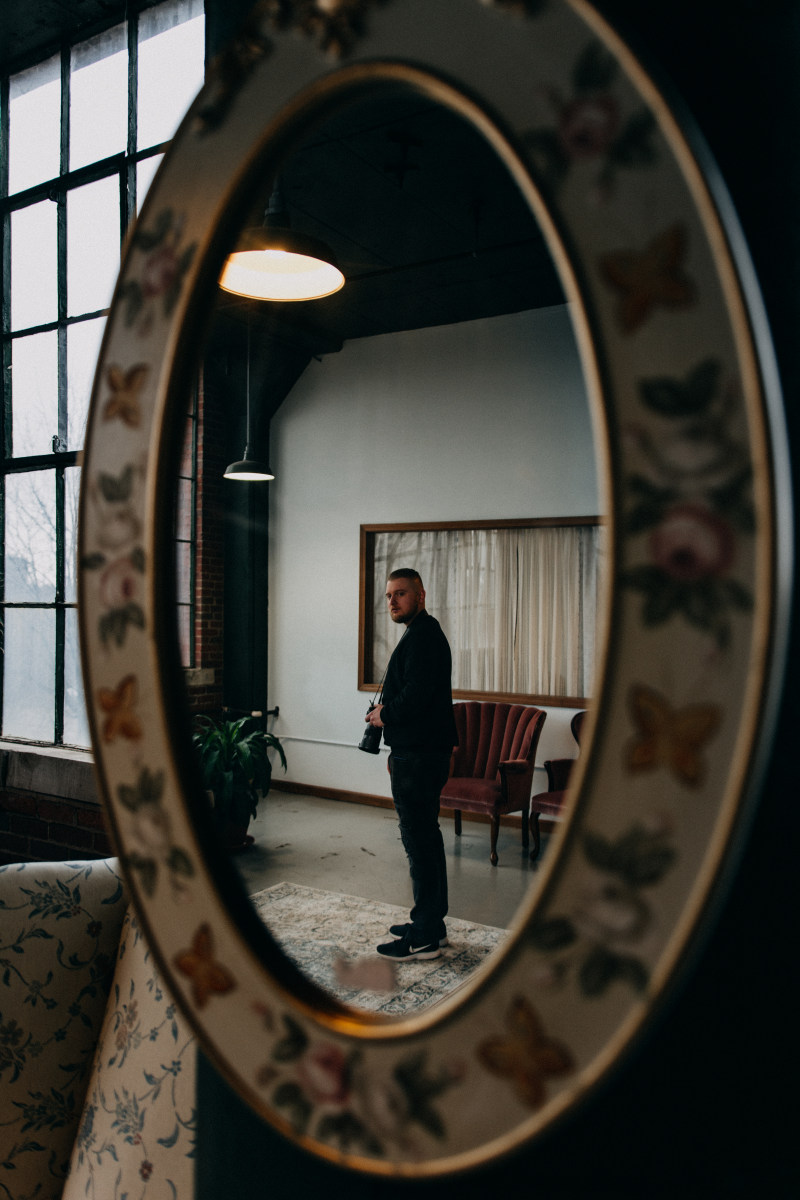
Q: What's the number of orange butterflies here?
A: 6